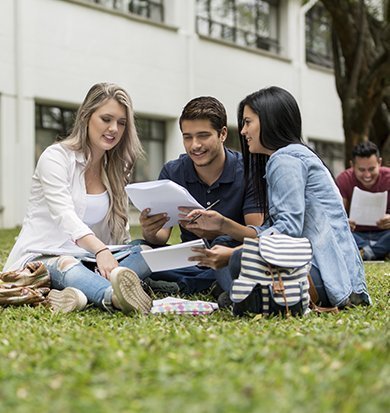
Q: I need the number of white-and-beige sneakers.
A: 2